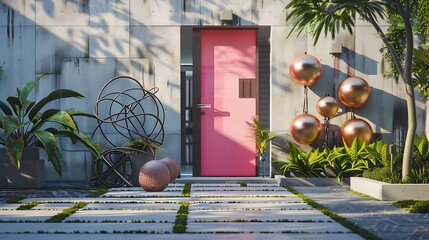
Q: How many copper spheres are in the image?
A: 5